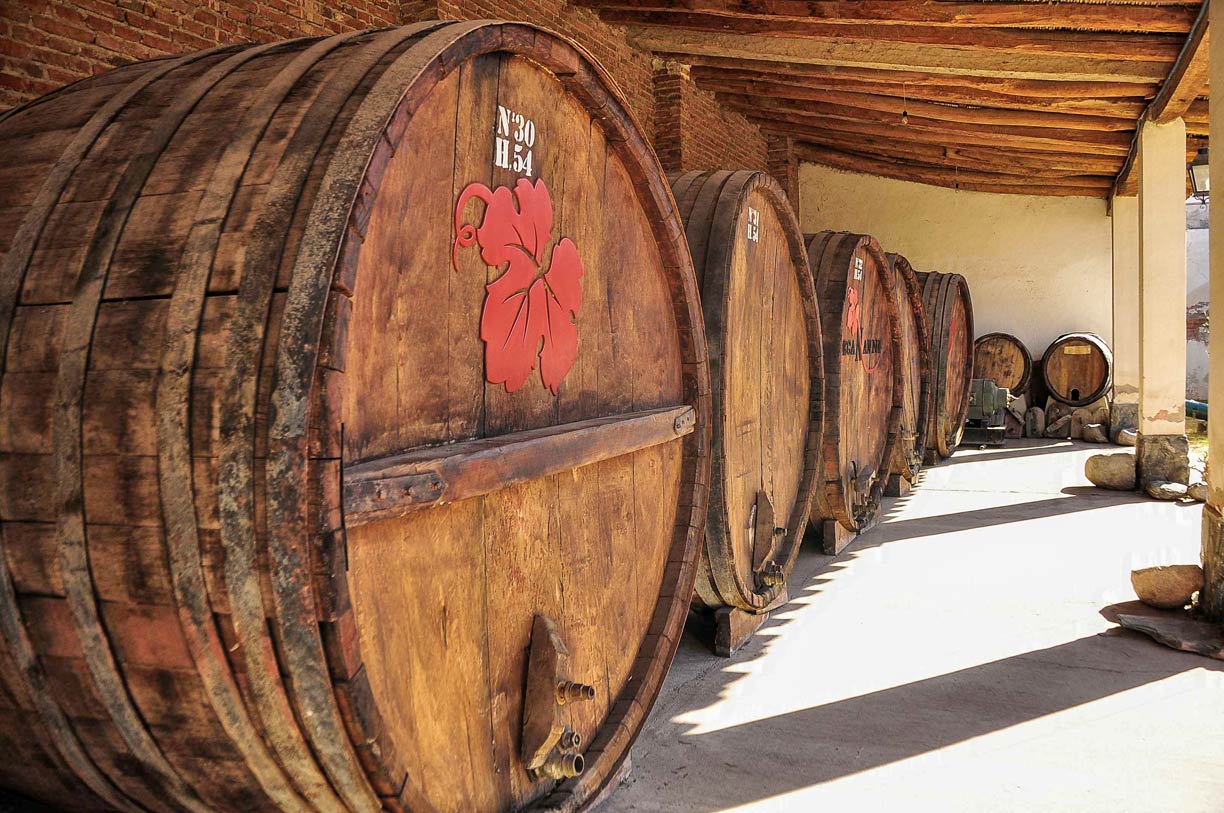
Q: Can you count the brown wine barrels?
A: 7